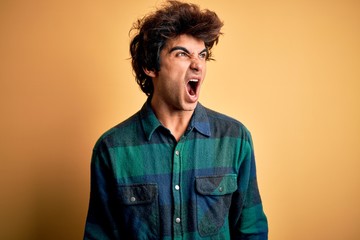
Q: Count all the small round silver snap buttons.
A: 5